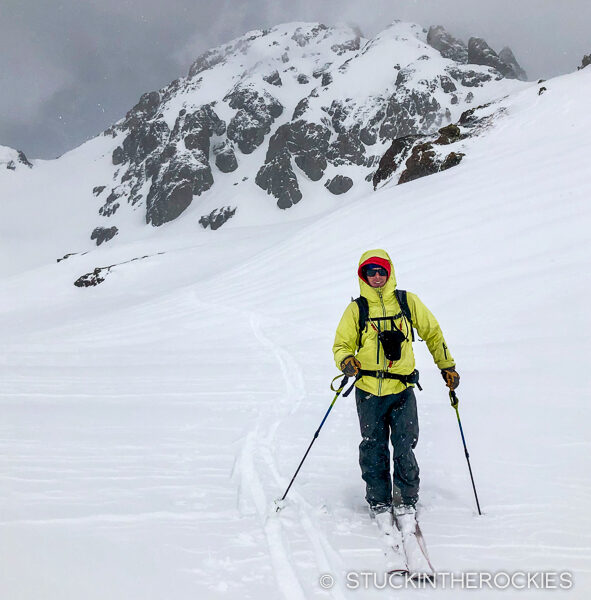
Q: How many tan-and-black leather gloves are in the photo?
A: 2